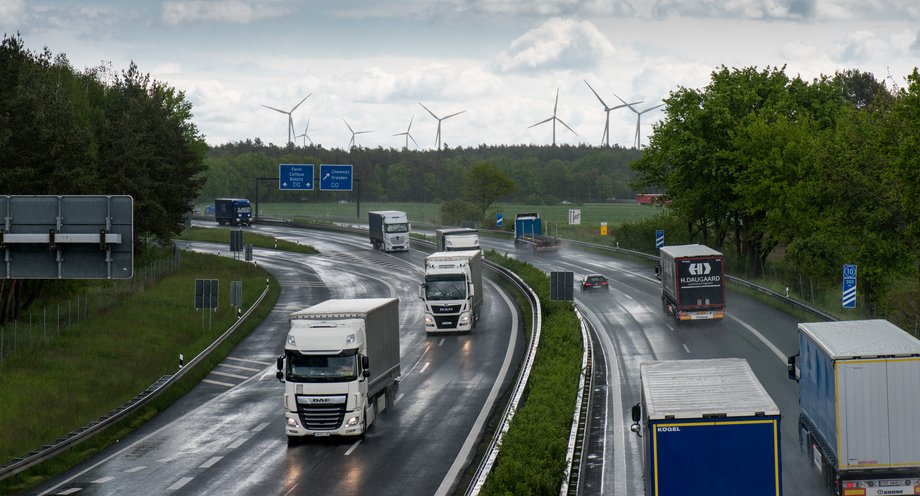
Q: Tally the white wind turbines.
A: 8